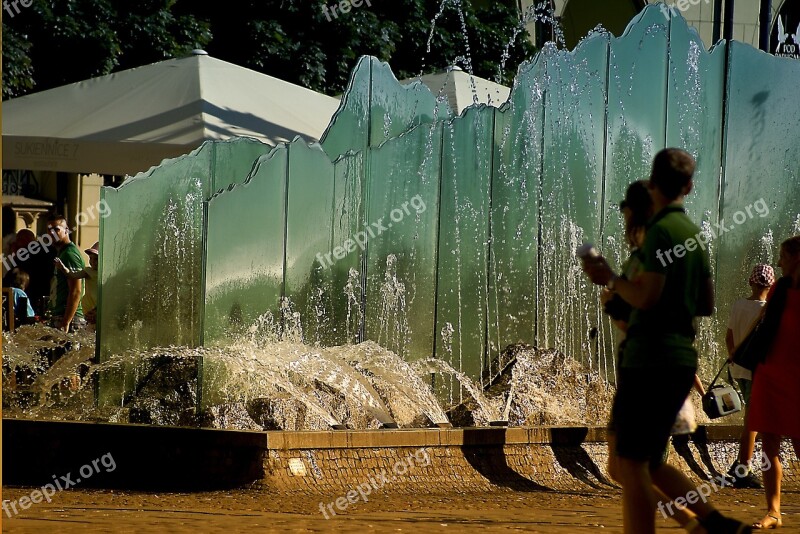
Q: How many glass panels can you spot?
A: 14